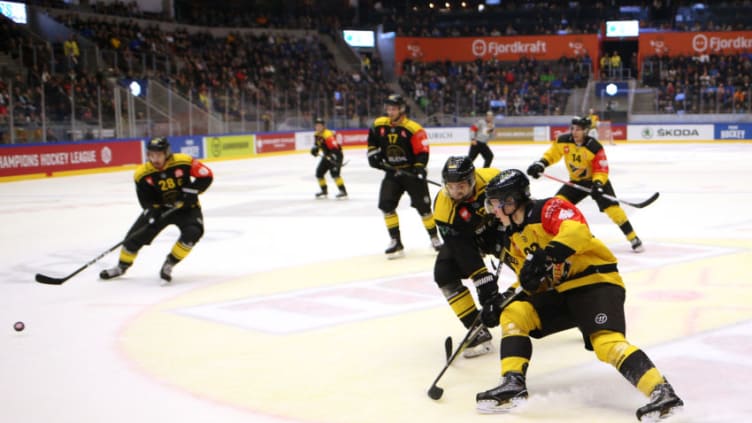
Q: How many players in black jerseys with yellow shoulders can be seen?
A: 4